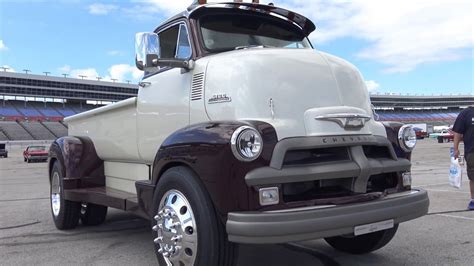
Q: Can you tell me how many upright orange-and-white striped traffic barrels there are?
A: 0